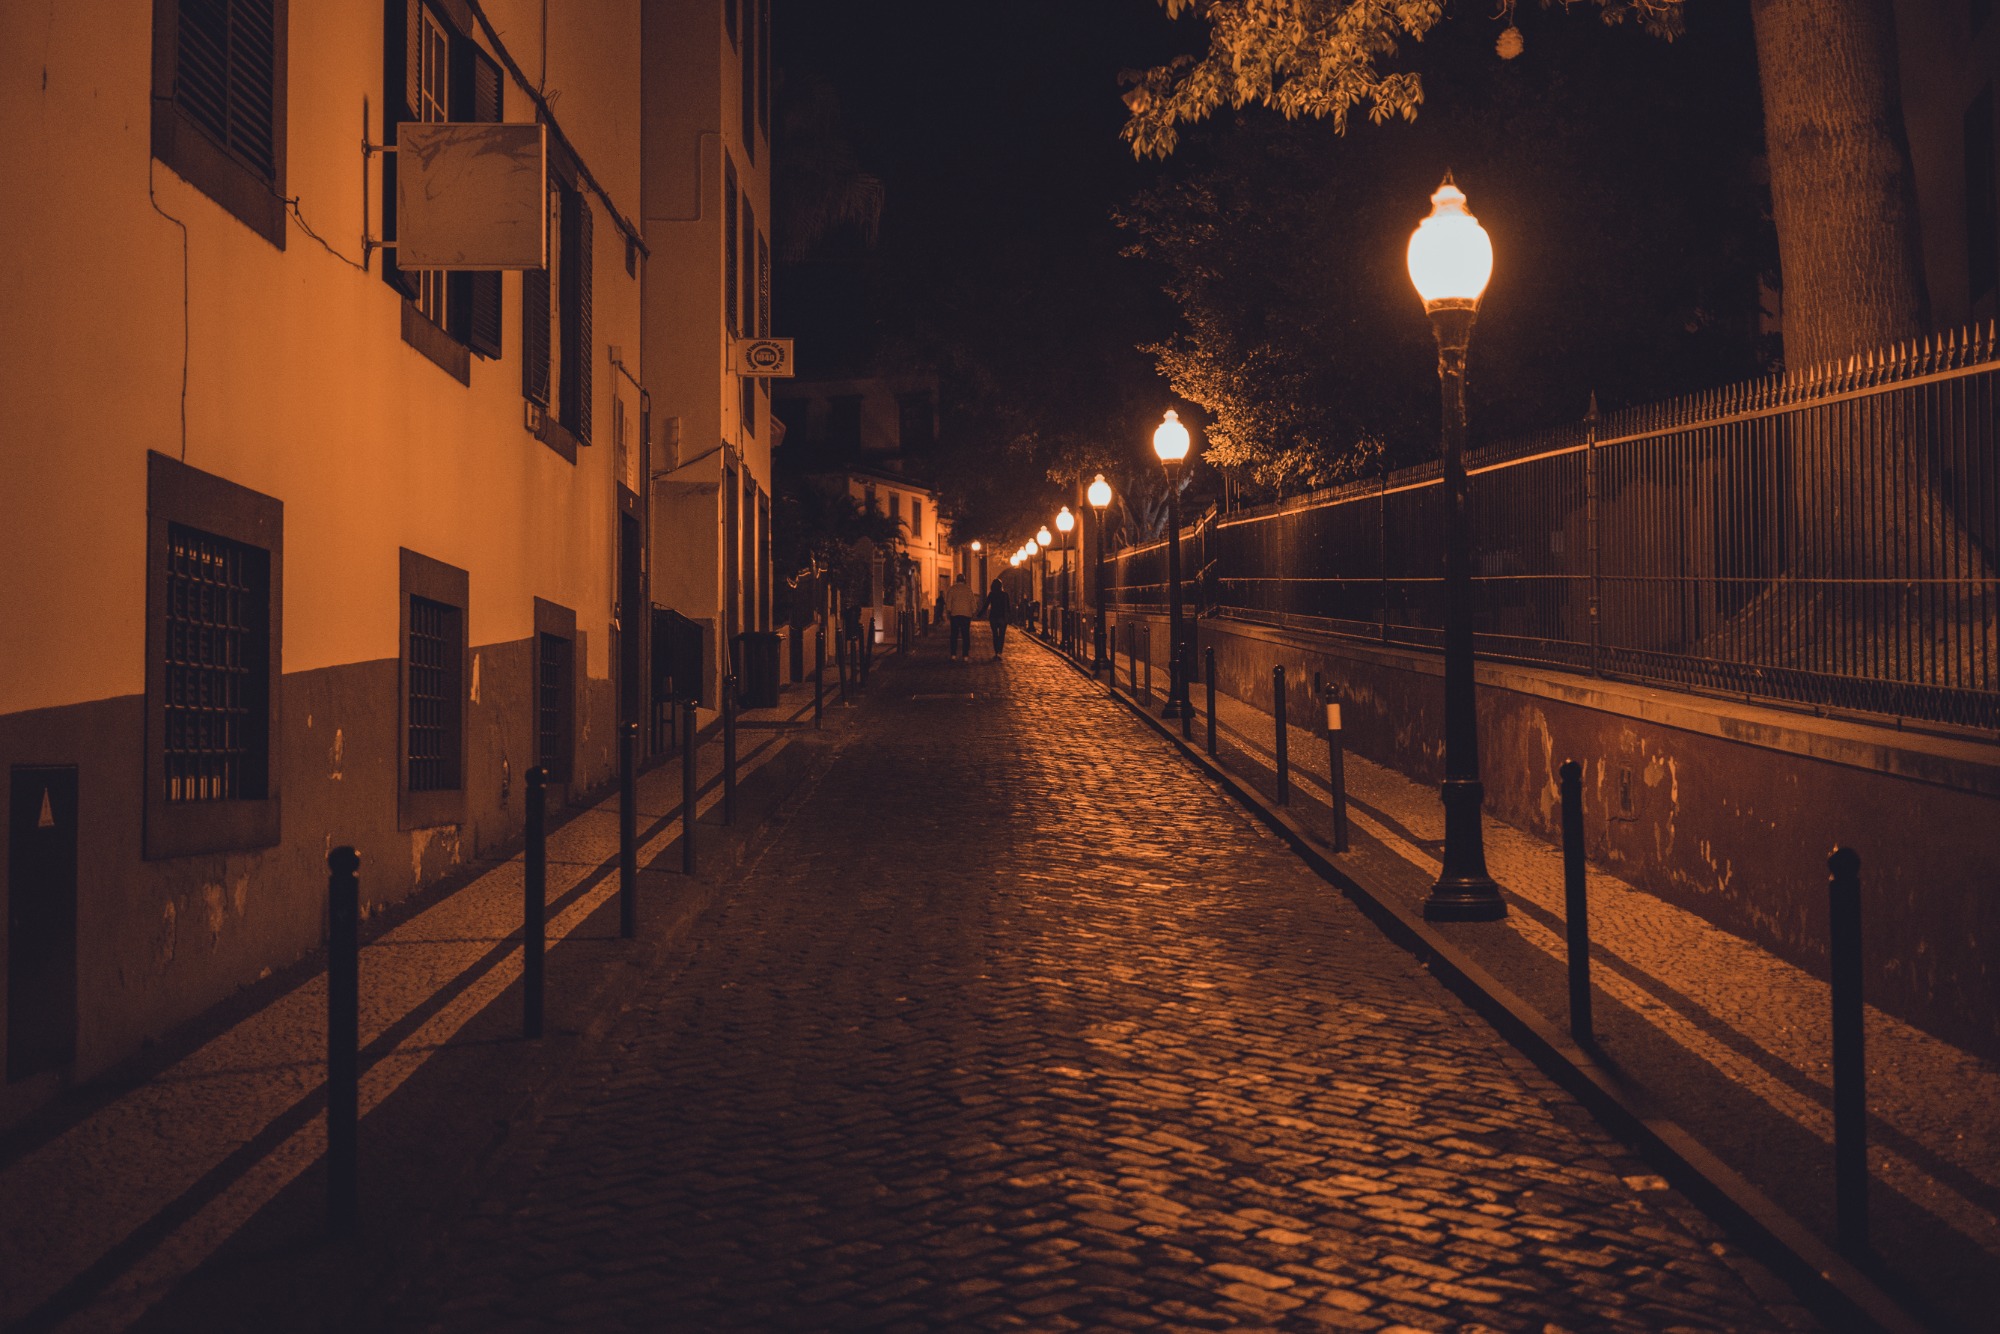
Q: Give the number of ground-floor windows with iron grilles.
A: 3